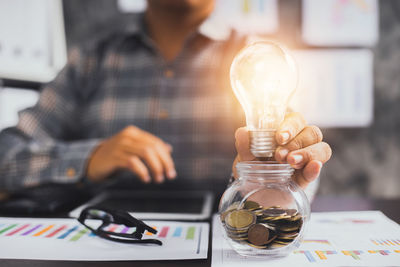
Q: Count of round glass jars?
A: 1